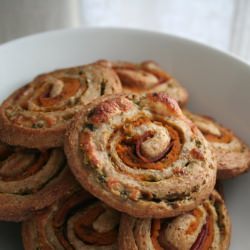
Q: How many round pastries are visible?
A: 7